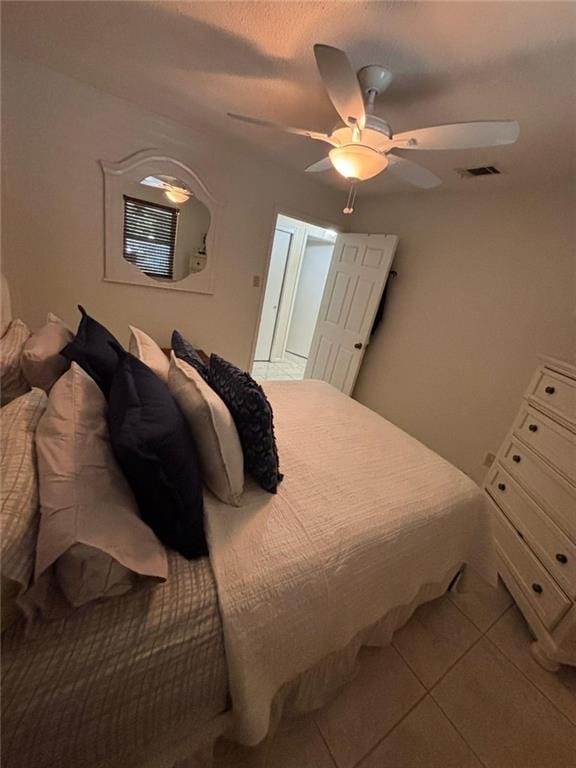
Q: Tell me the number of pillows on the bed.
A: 10